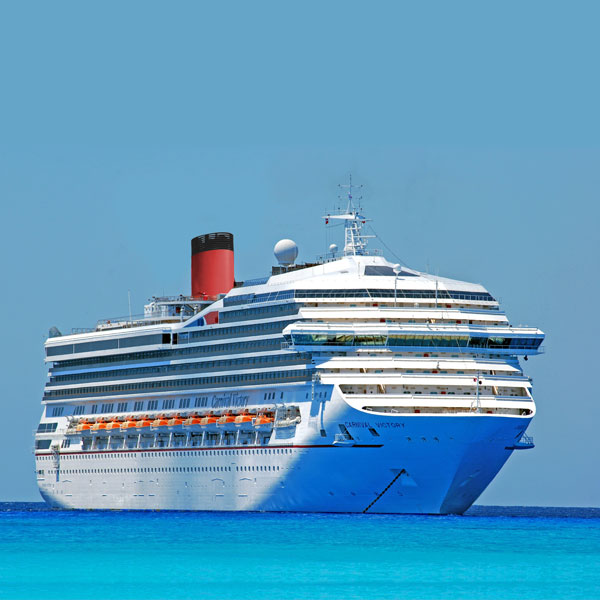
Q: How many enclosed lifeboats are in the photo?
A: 12